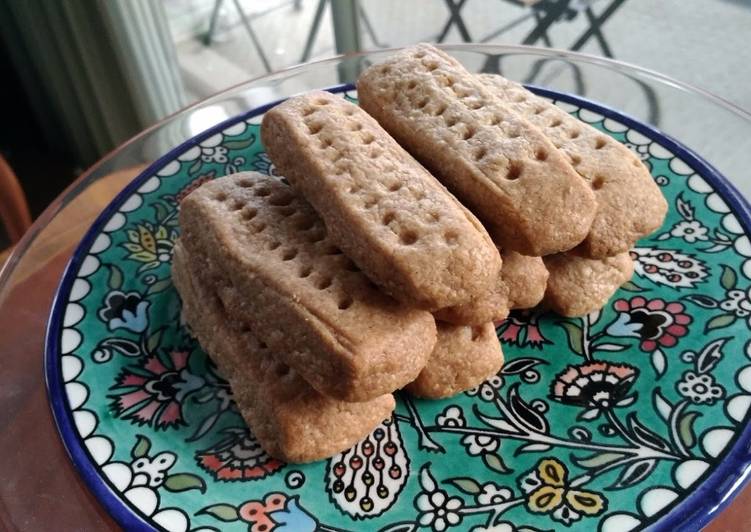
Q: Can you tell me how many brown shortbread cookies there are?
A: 9